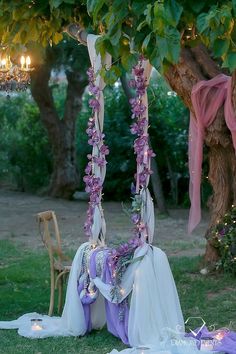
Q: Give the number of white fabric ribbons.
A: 2